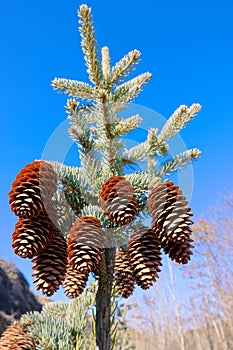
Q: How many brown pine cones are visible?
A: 11